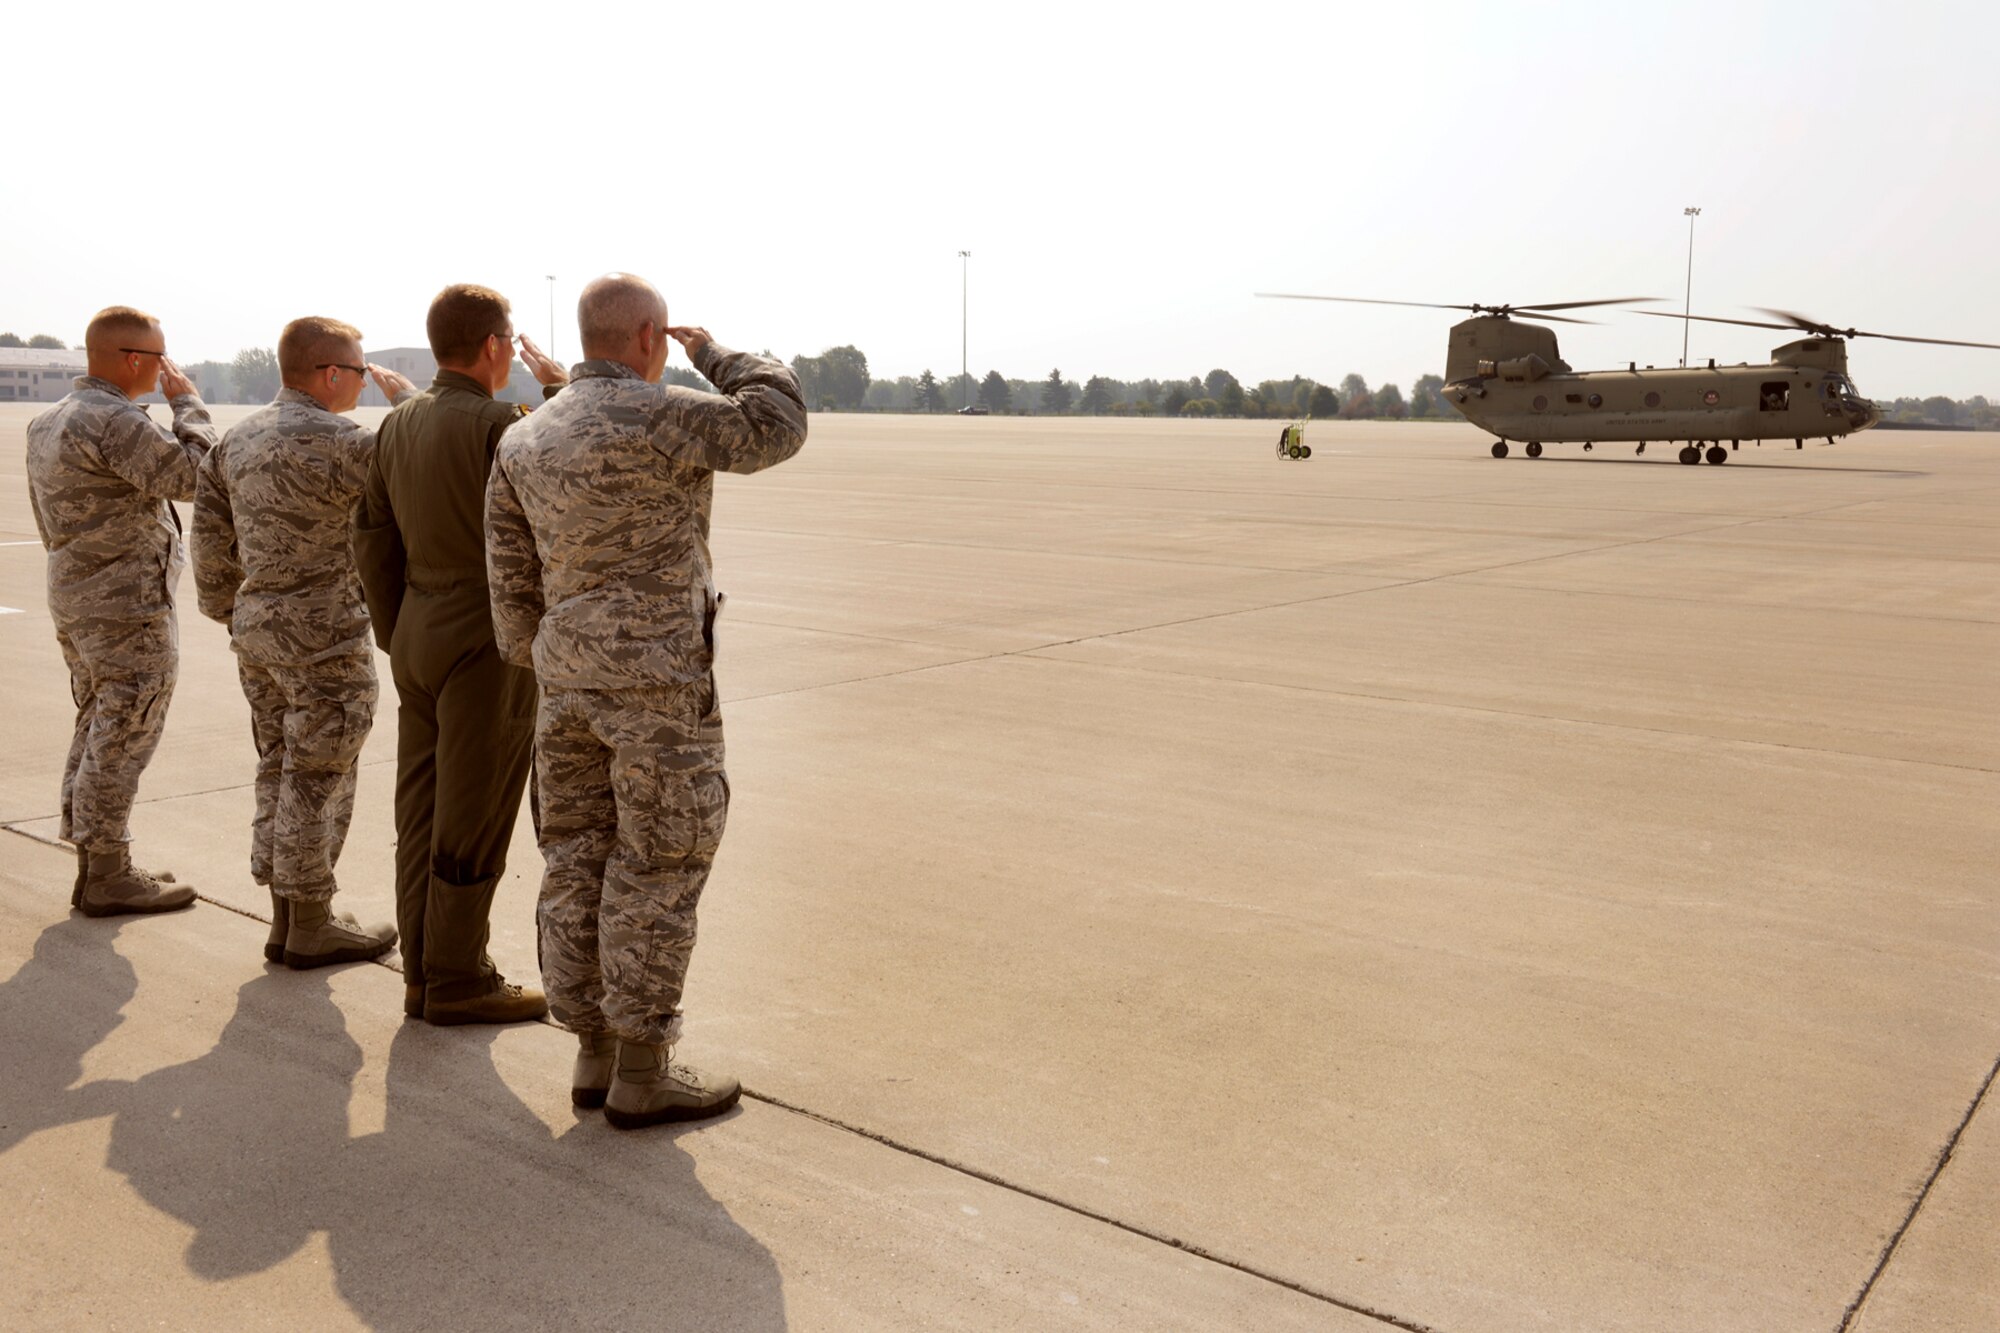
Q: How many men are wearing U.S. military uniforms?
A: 4